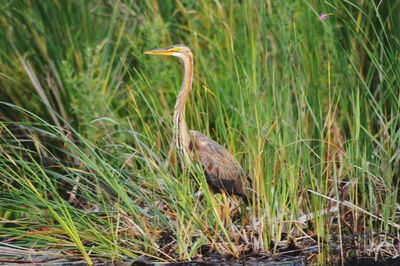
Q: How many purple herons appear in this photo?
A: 1